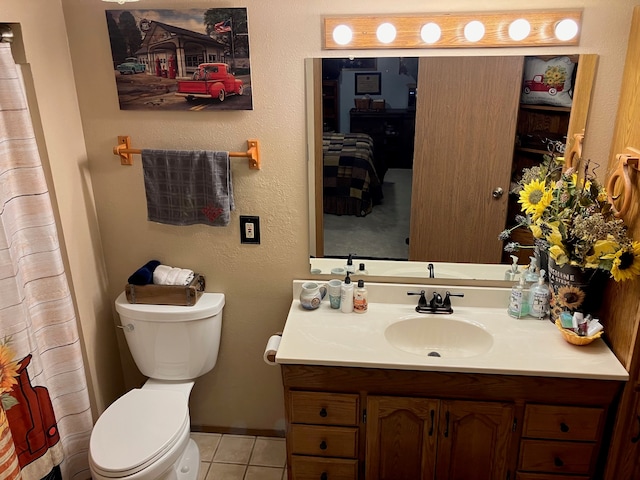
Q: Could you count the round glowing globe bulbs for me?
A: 6